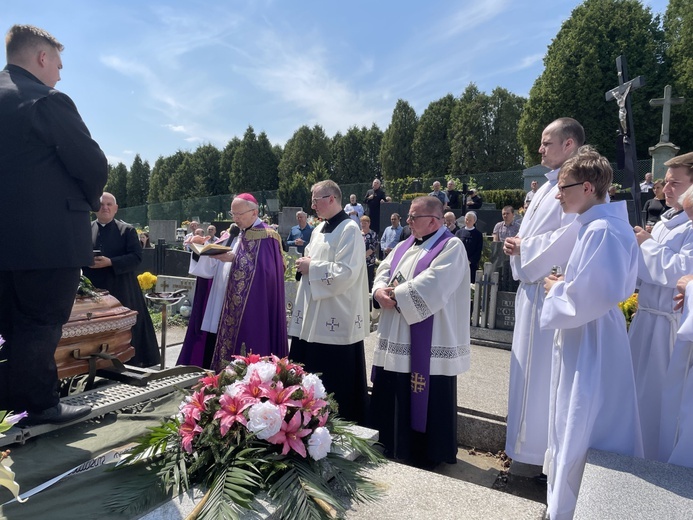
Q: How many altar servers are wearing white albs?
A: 4